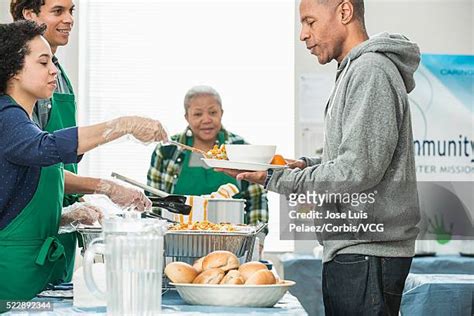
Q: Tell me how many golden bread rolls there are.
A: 7